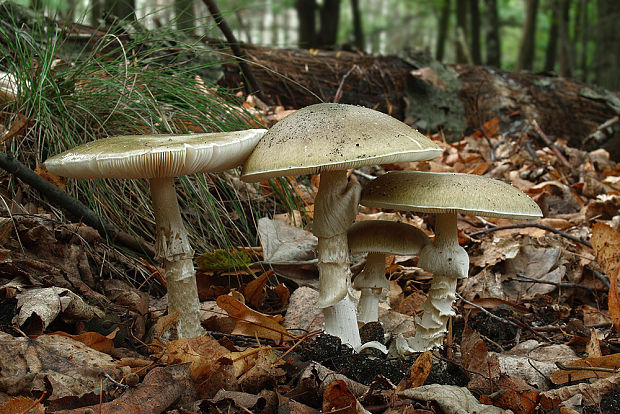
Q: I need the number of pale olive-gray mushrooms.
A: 4